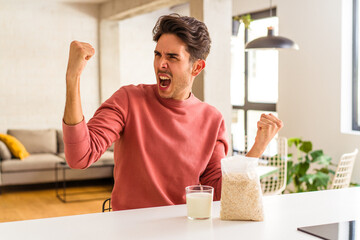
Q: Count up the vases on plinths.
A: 0